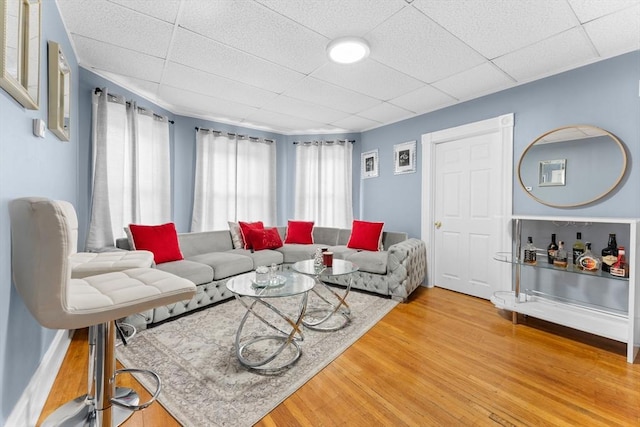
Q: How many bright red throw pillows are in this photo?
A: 5